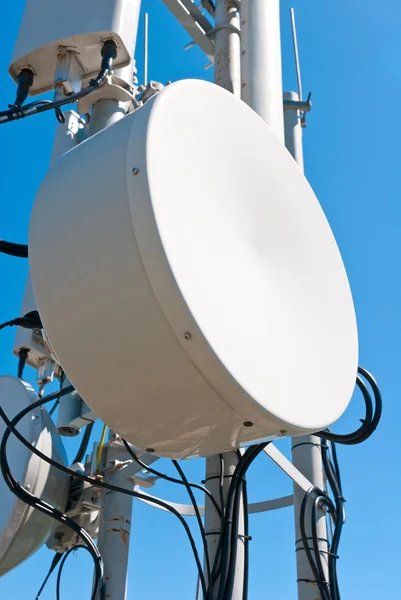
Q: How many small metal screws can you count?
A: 3